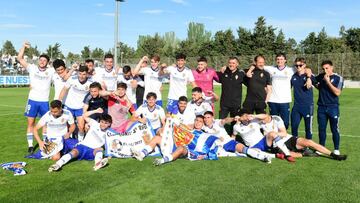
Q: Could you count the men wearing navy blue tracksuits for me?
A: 2